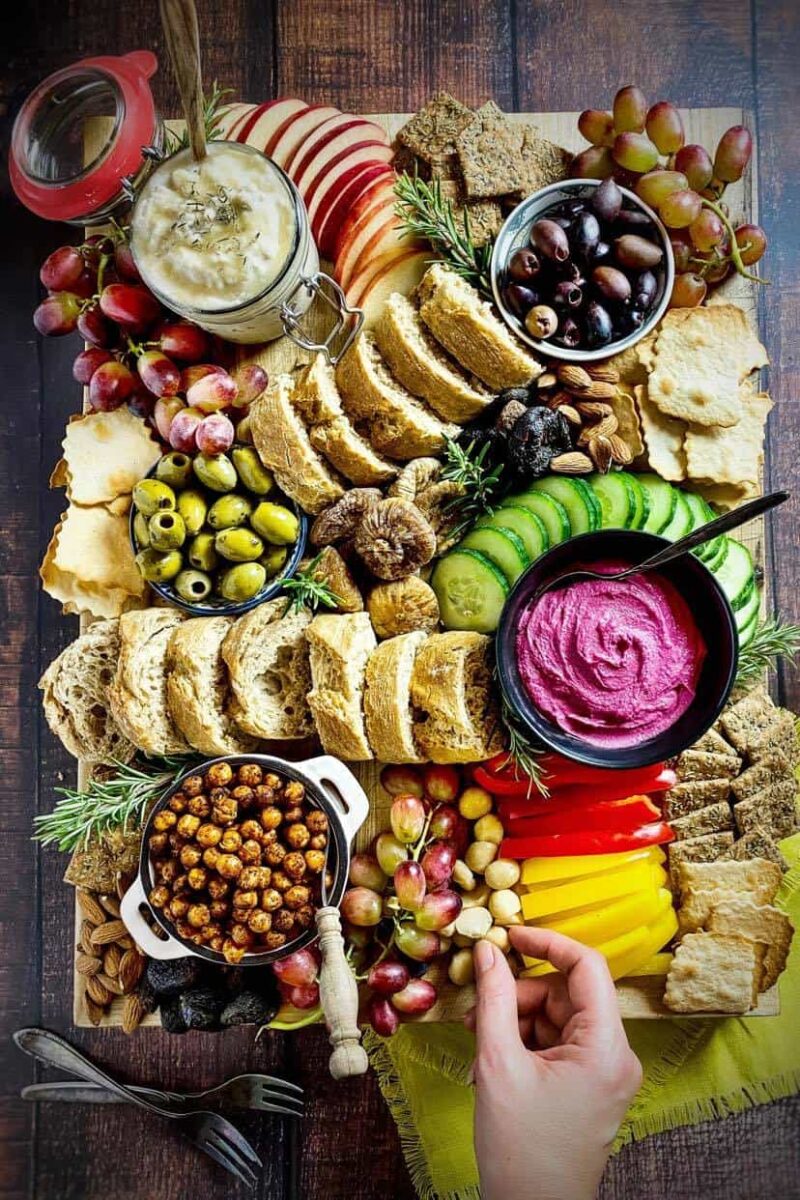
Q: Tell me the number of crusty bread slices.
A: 12